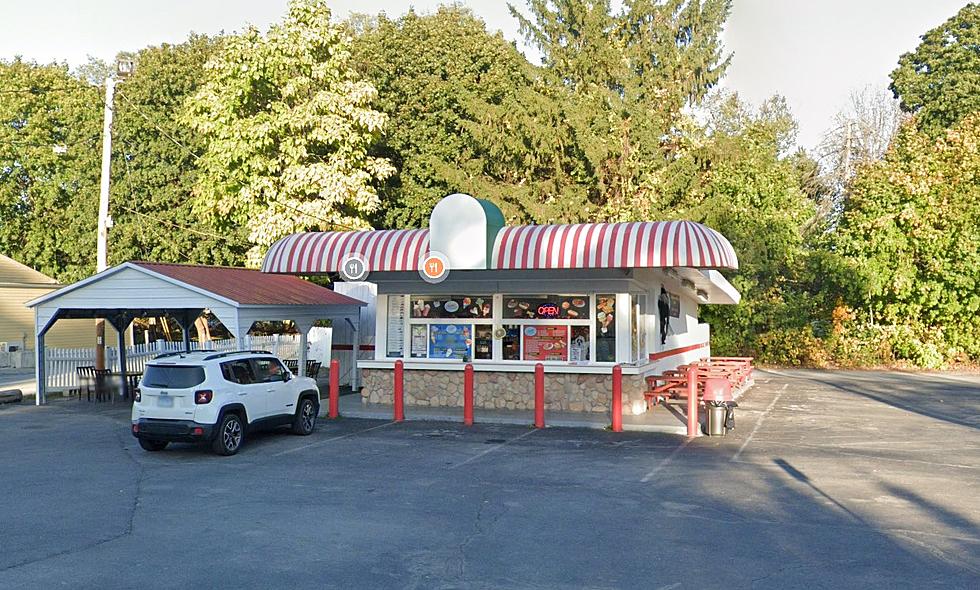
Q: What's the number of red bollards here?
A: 6